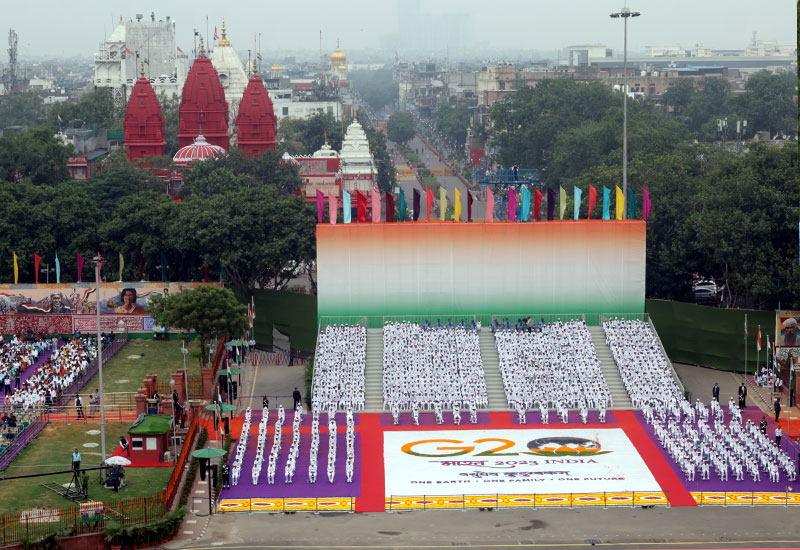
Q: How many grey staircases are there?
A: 3